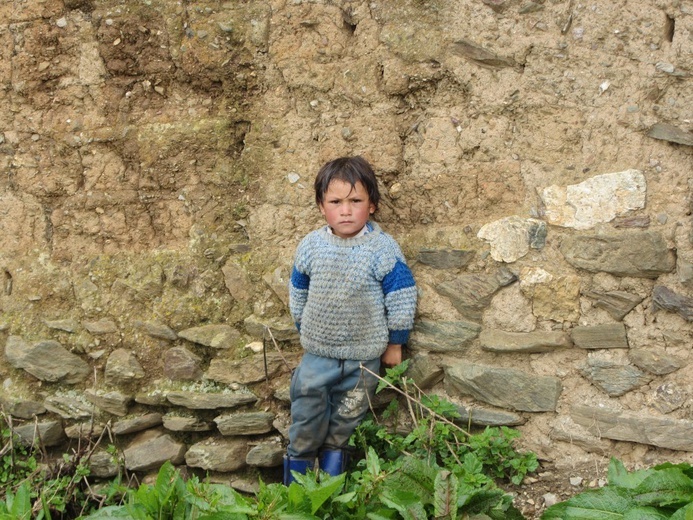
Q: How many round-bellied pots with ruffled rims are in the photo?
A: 0